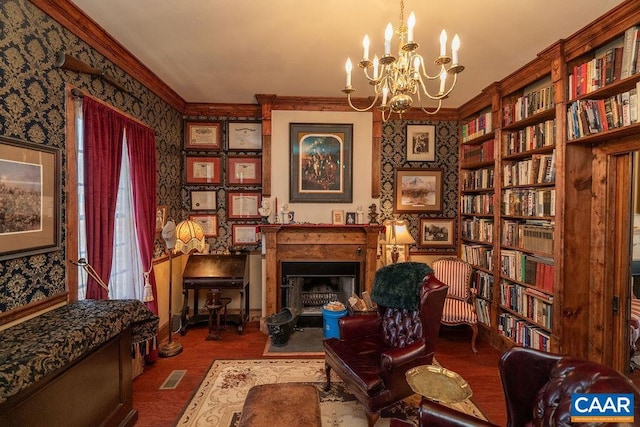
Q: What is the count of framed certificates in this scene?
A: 8